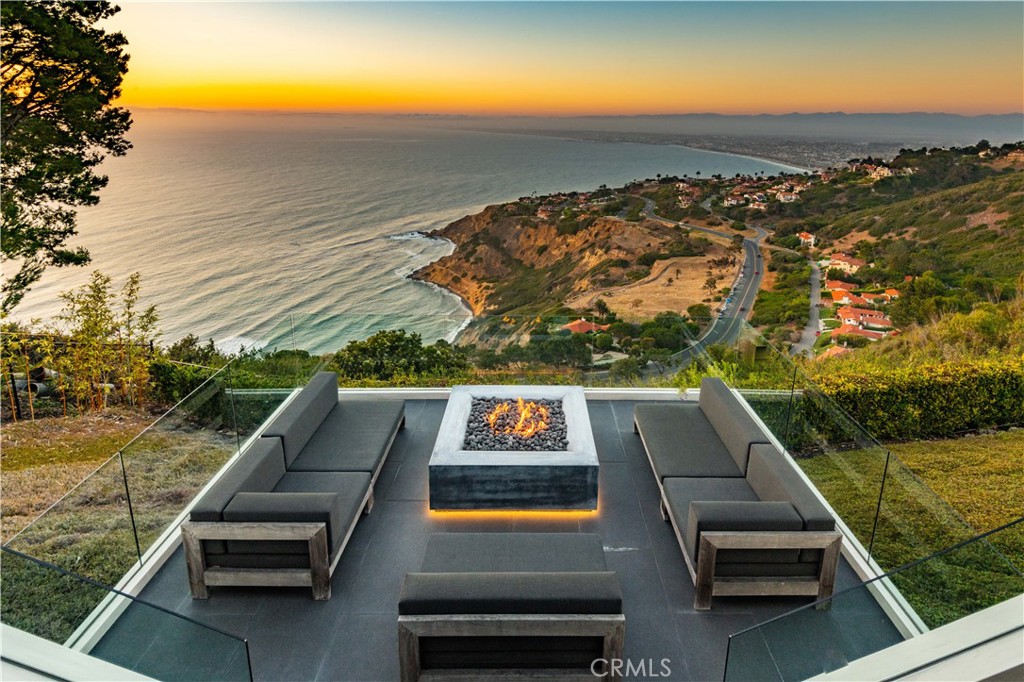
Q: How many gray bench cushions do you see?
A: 12